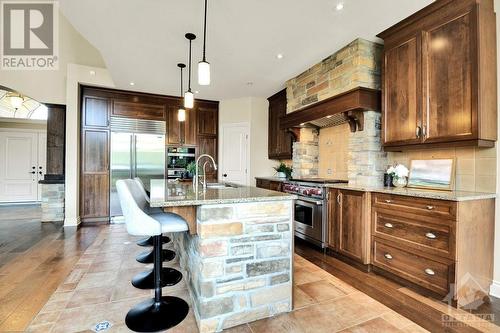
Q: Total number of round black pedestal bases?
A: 4